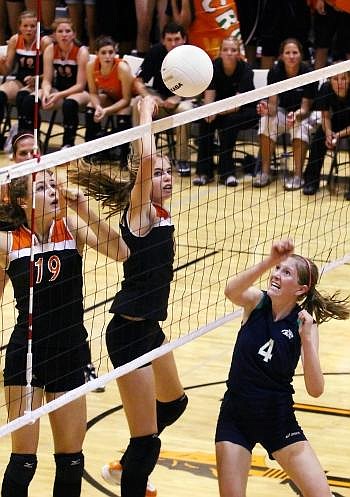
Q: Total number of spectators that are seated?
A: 7